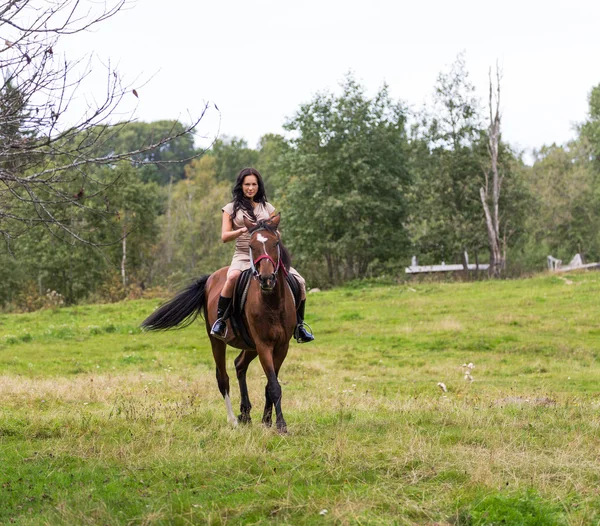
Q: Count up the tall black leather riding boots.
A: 2